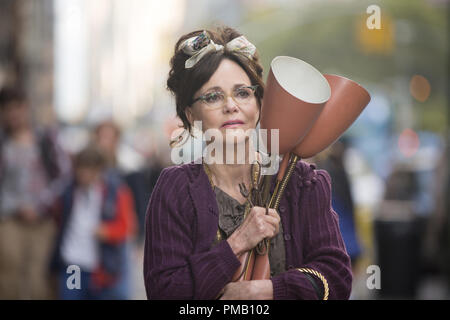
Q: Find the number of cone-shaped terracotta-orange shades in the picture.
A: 2